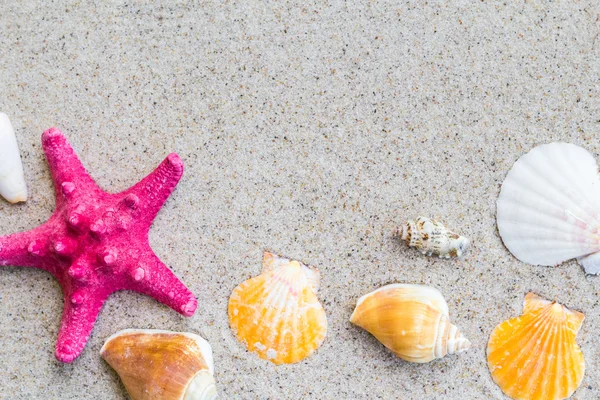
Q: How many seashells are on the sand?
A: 7